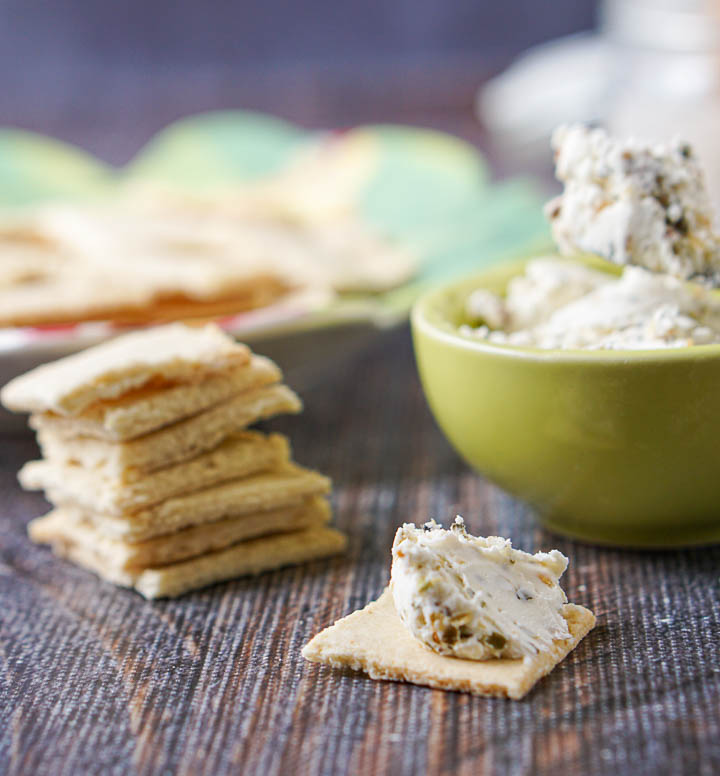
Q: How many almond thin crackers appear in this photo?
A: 8